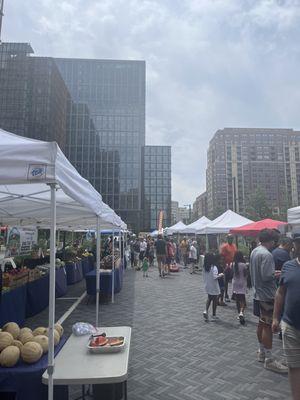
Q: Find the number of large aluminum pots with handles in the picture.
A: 0